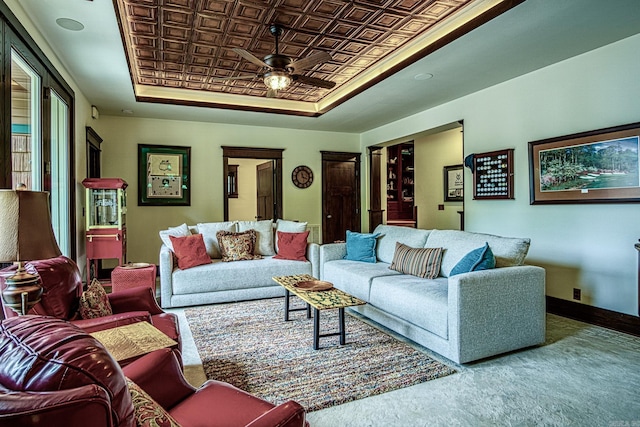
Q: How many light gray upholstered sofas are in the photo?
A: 2